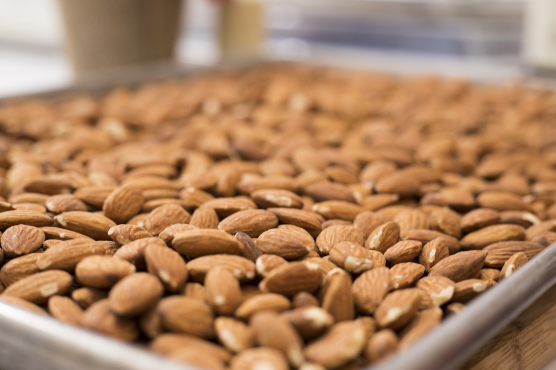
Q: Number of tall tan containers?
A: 1